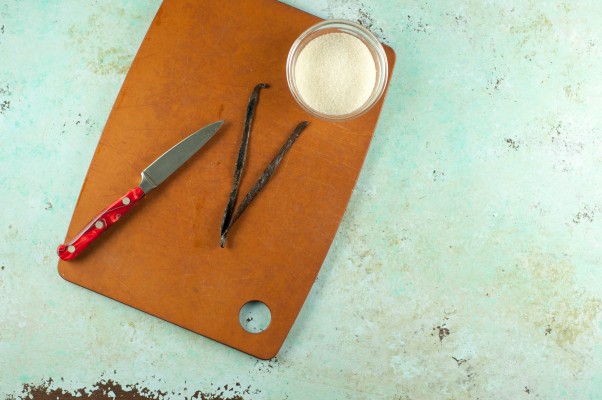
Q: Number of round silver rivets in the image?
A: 3